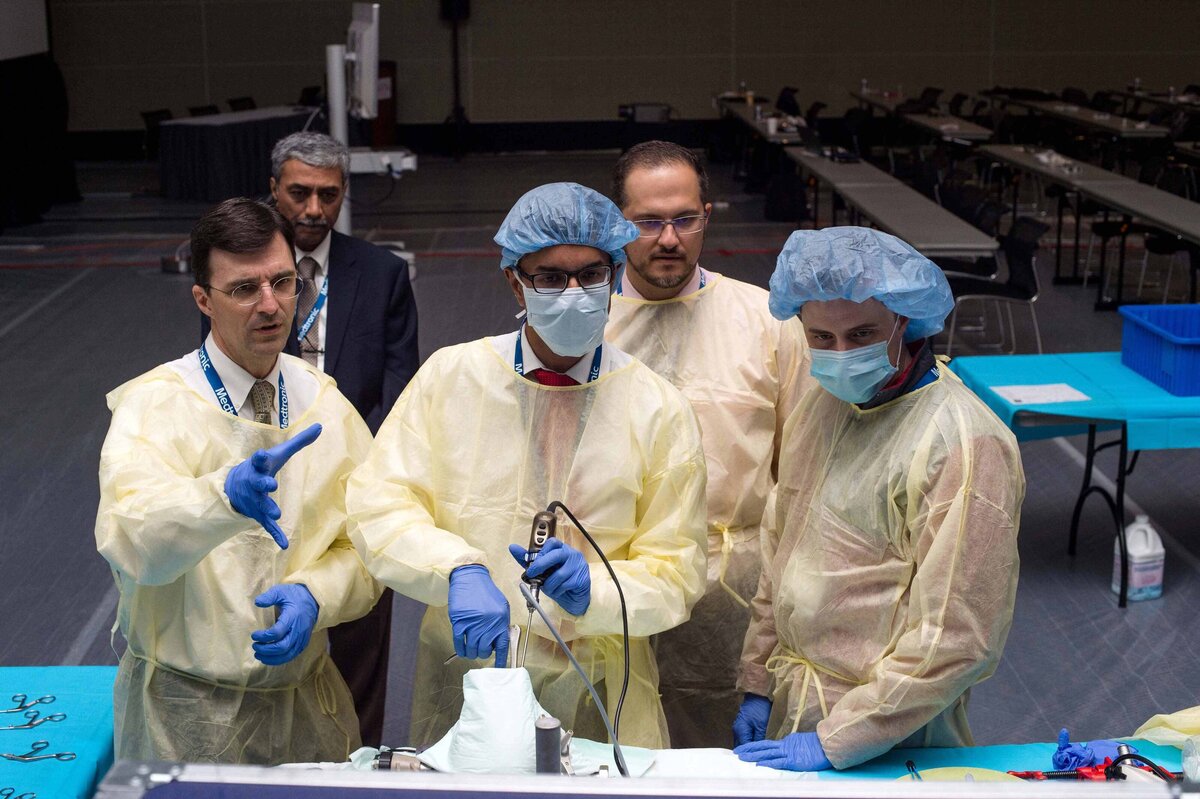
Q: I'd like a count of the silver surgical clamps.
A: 4